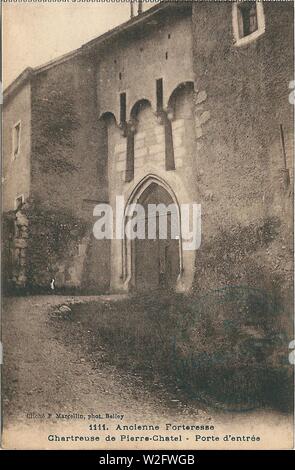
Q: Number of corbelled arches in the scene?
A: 3